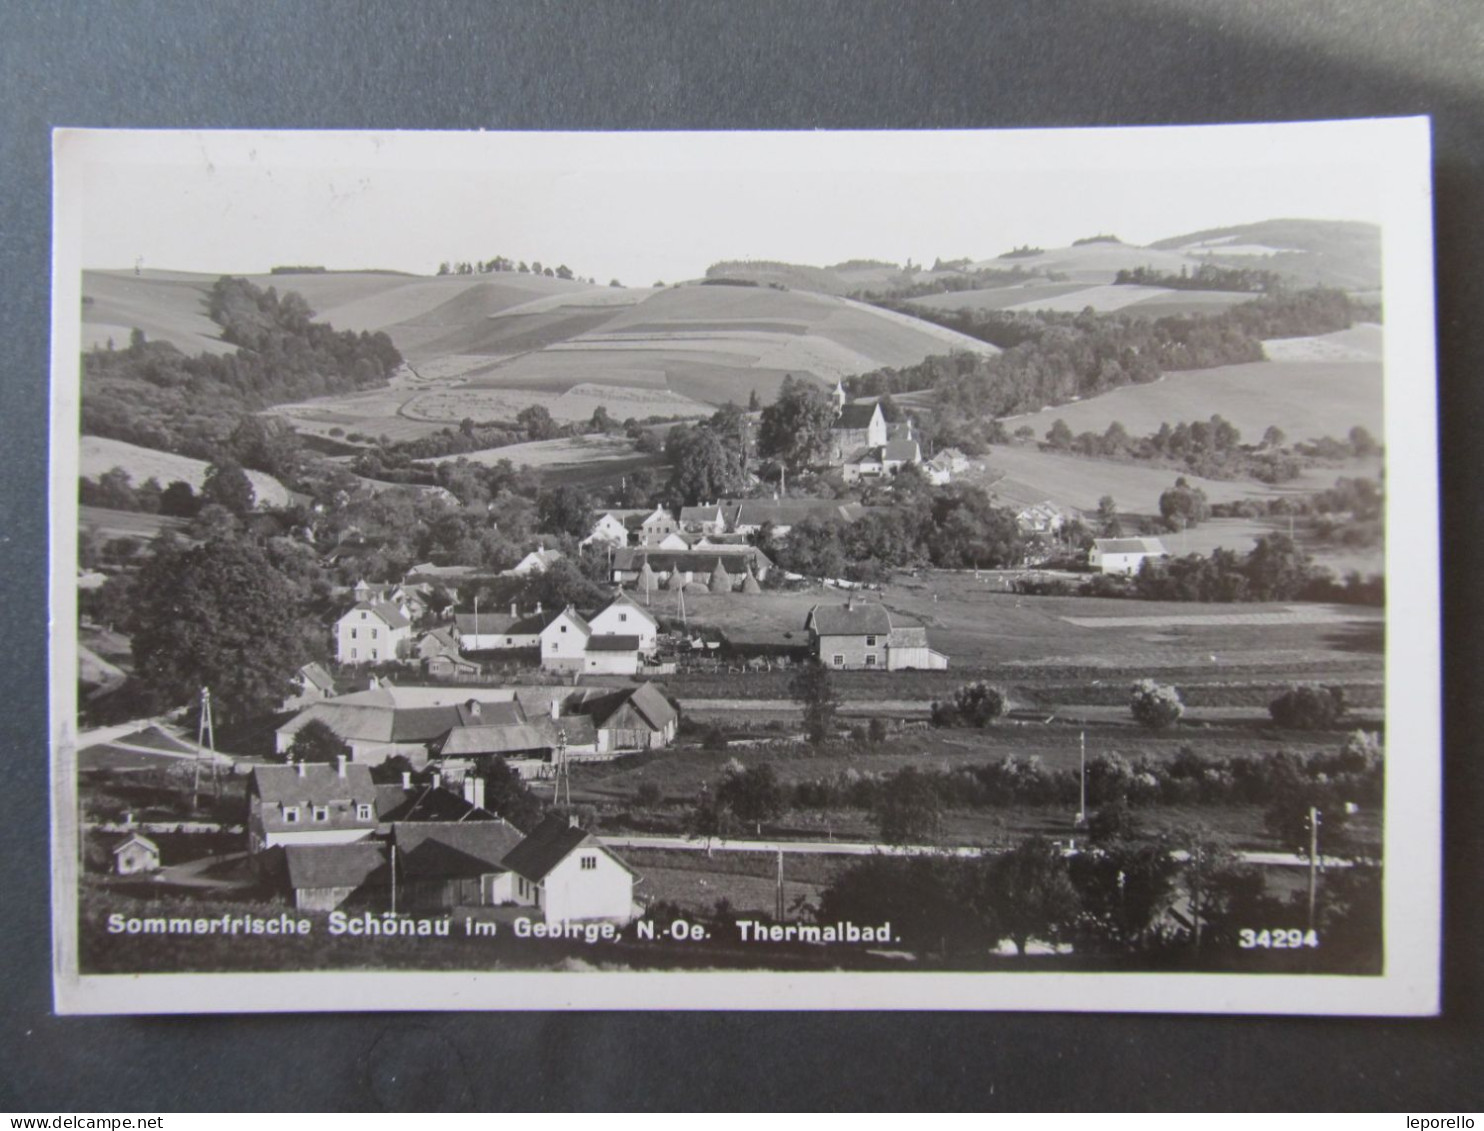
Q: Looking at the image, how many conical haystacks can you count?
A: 4